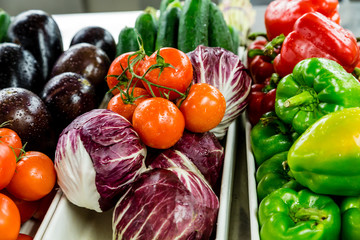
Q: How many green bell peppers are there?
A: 6